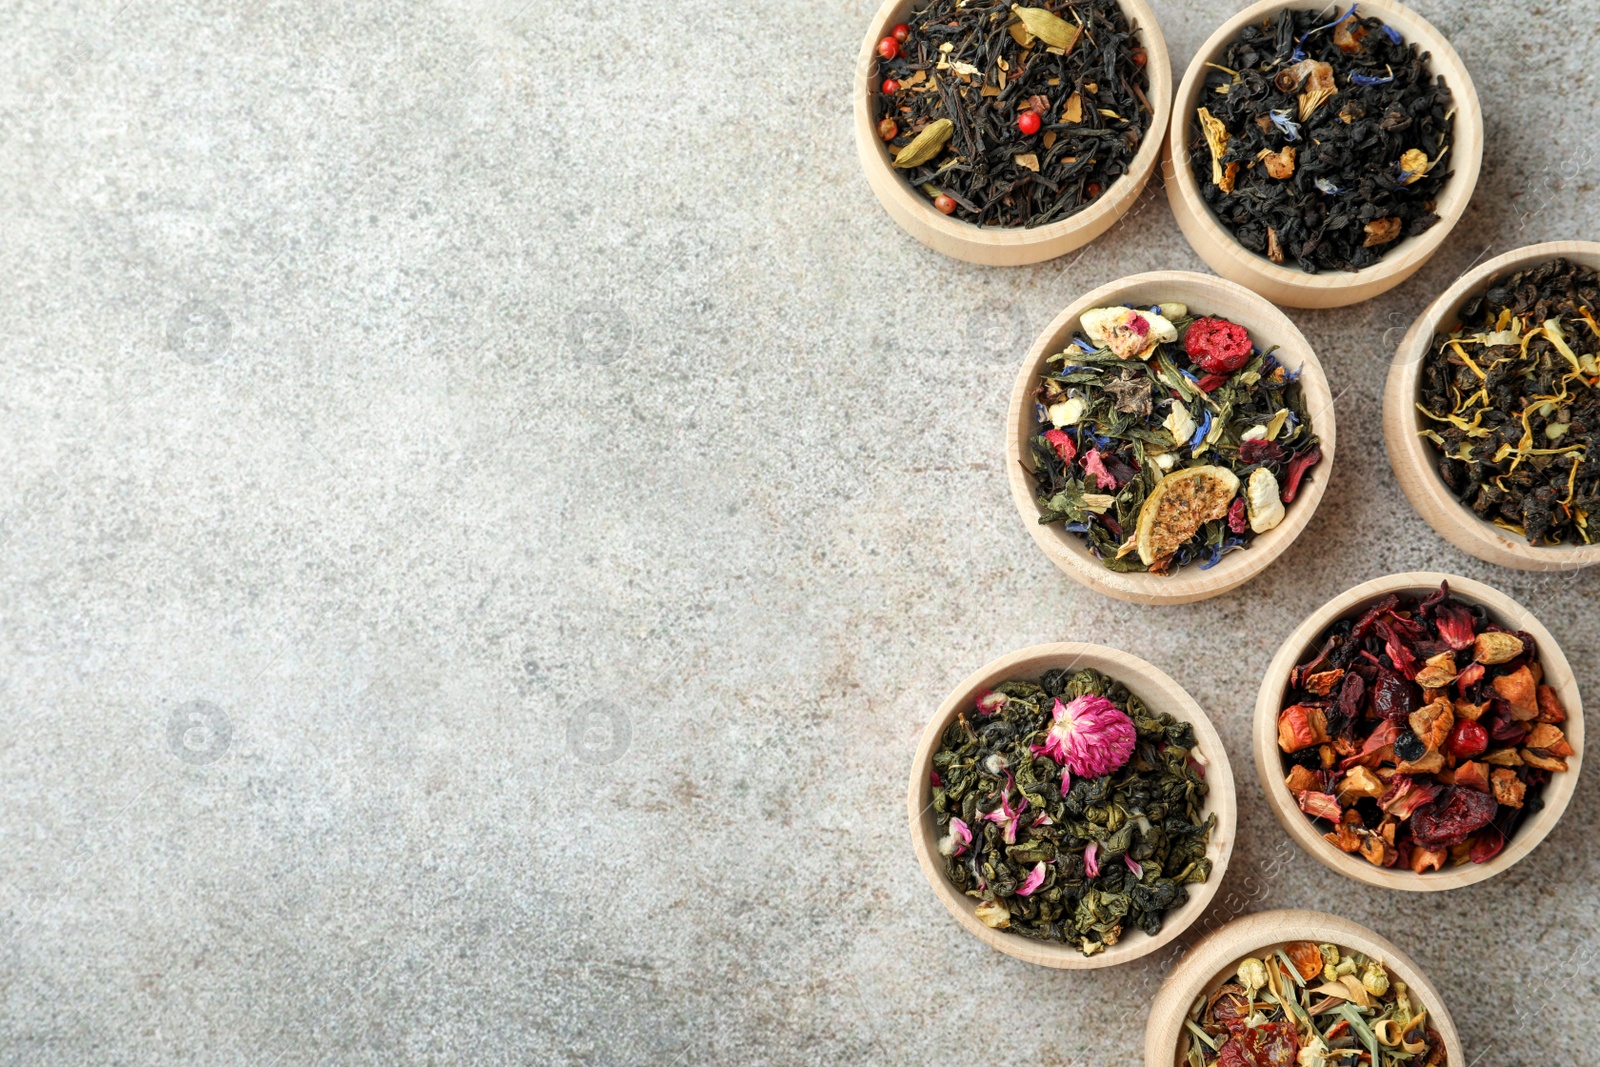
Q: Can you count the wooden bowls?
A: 7